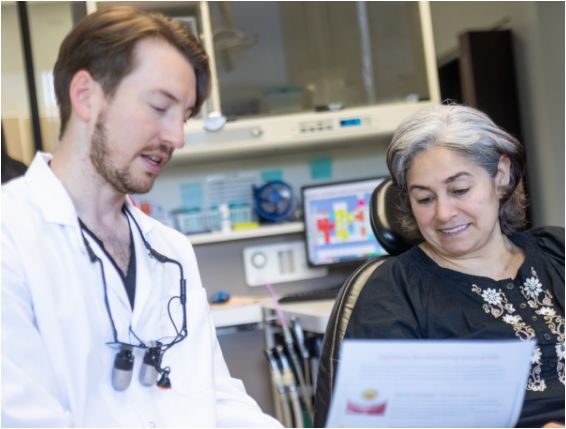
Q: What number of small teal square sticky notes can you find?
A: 3